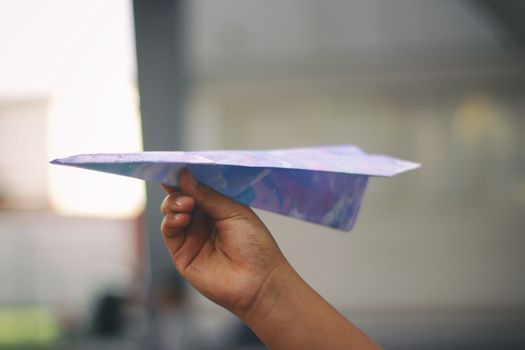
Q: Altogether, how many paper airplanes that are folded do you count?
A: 1